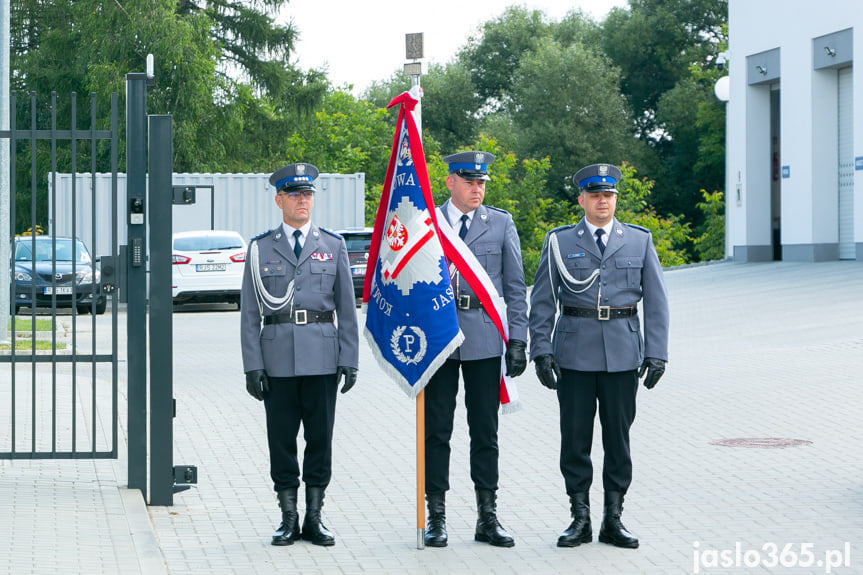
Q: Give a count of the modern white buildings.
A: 1